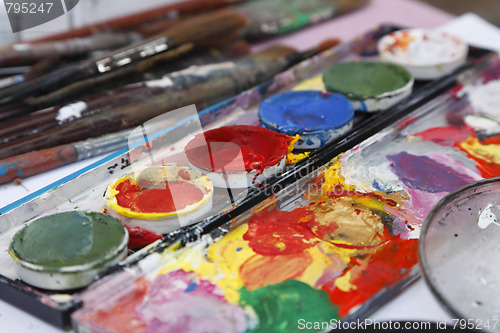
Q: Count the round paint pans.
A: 6